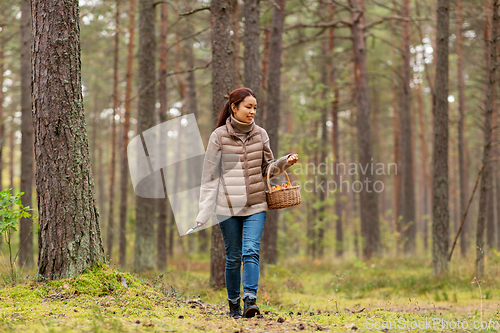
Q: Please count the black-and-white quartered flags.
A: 0